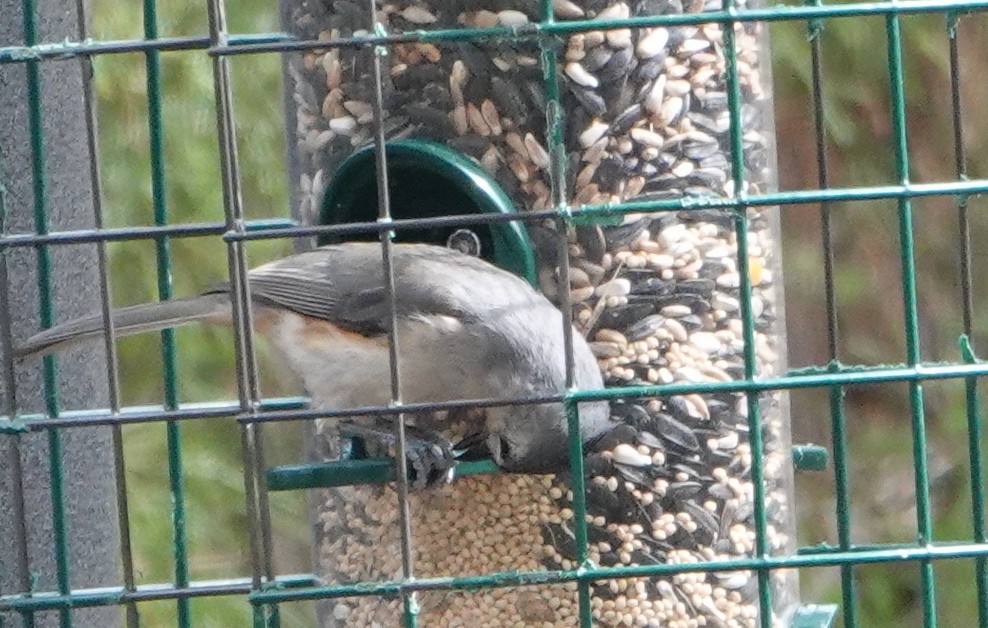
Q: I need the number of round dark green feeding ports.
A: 1